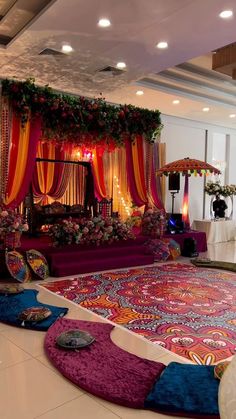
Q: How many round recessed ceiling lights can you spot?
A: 9